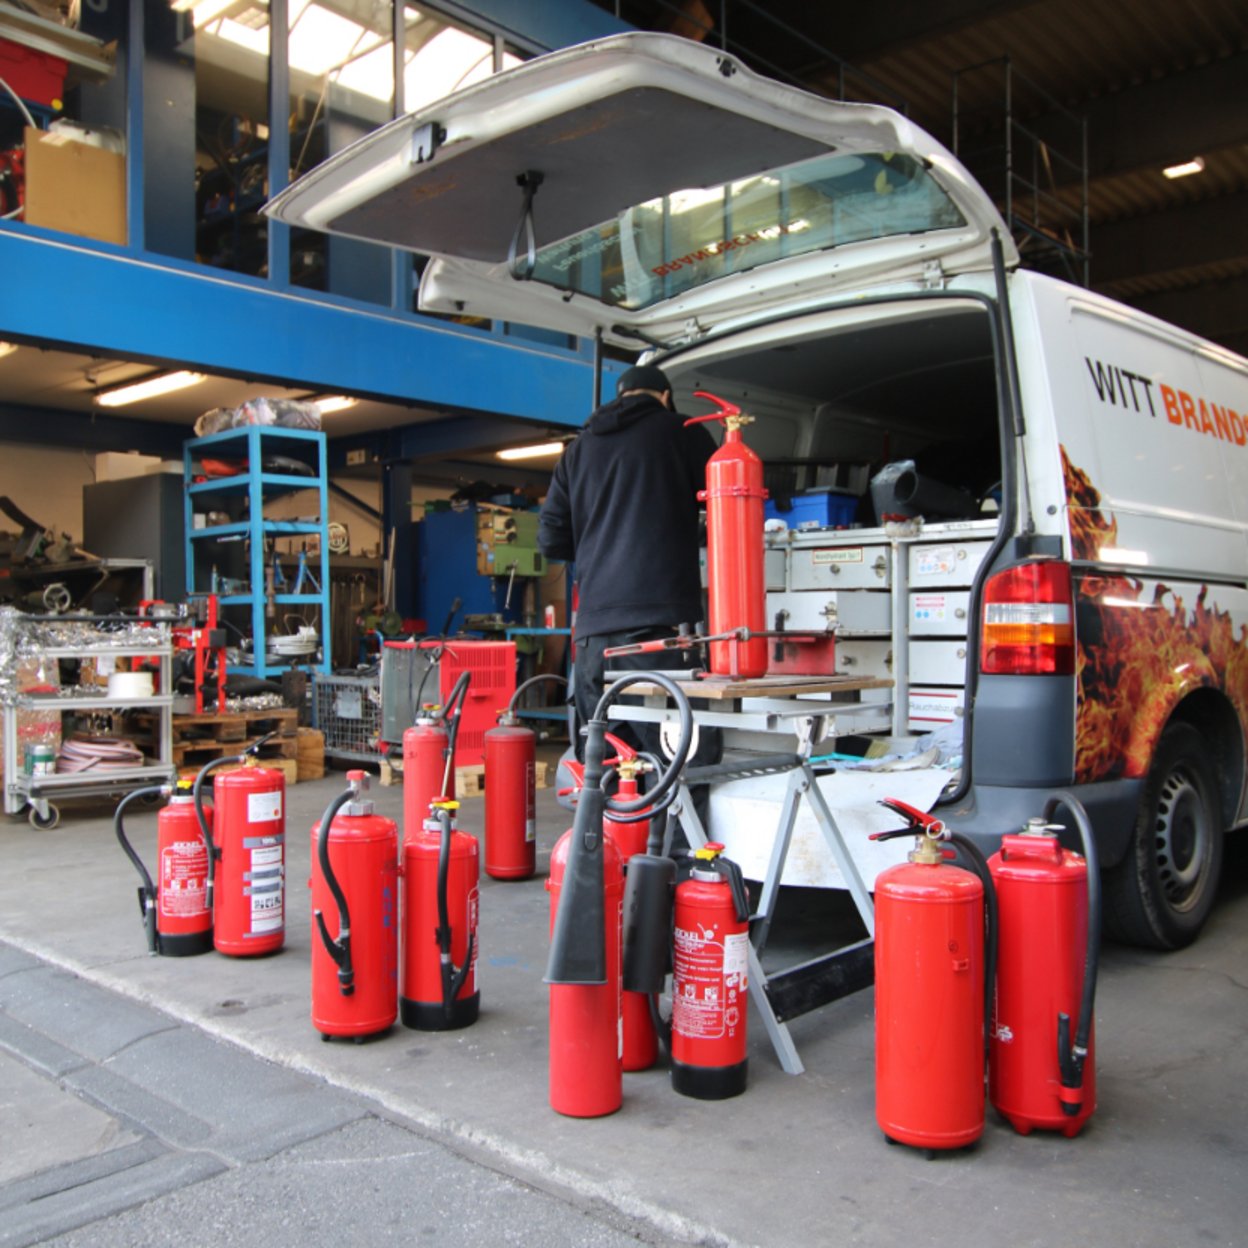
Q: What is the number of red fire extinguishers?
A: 12